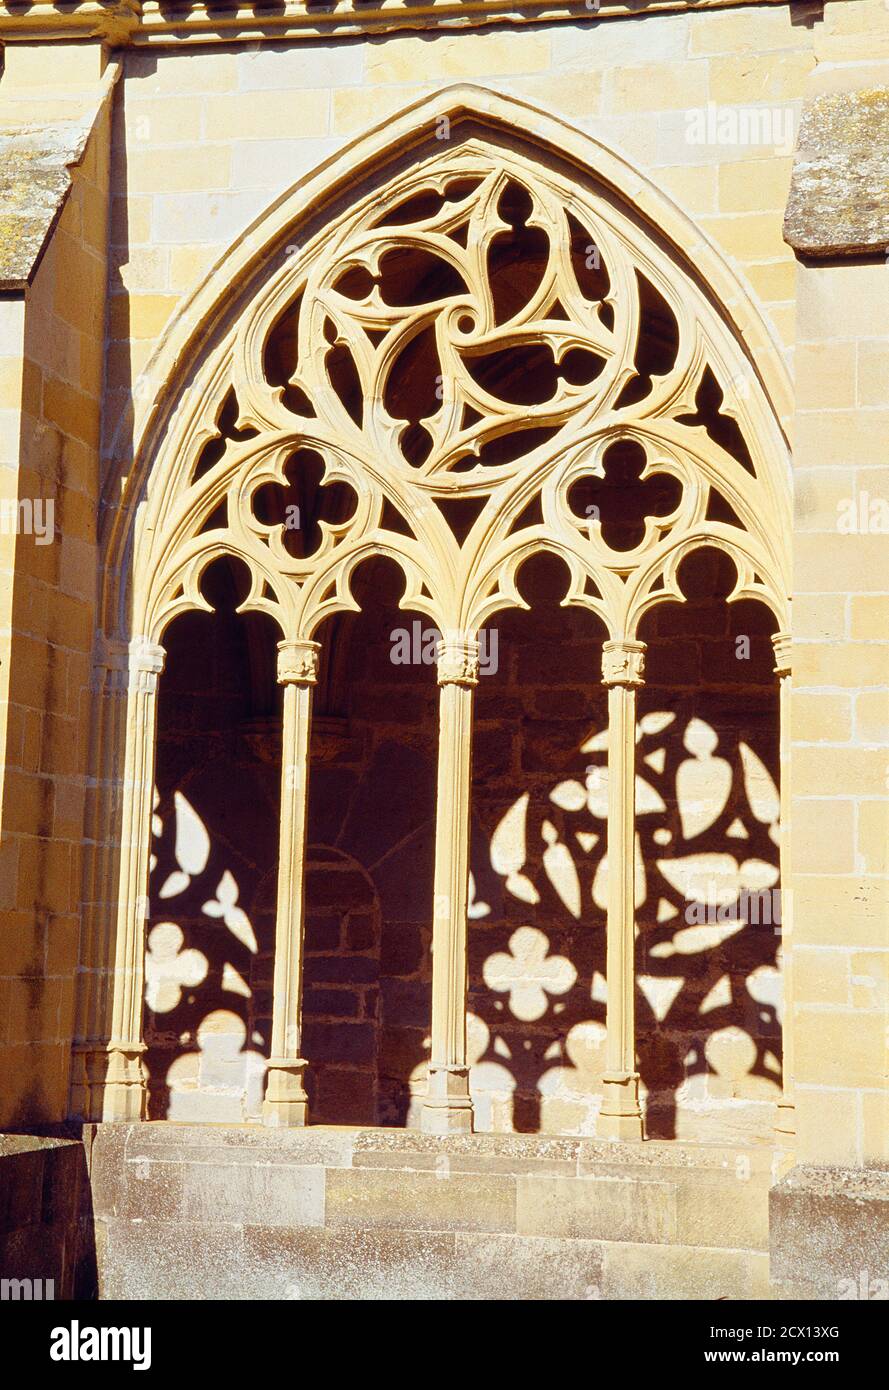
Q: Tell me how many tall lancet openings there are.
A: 4